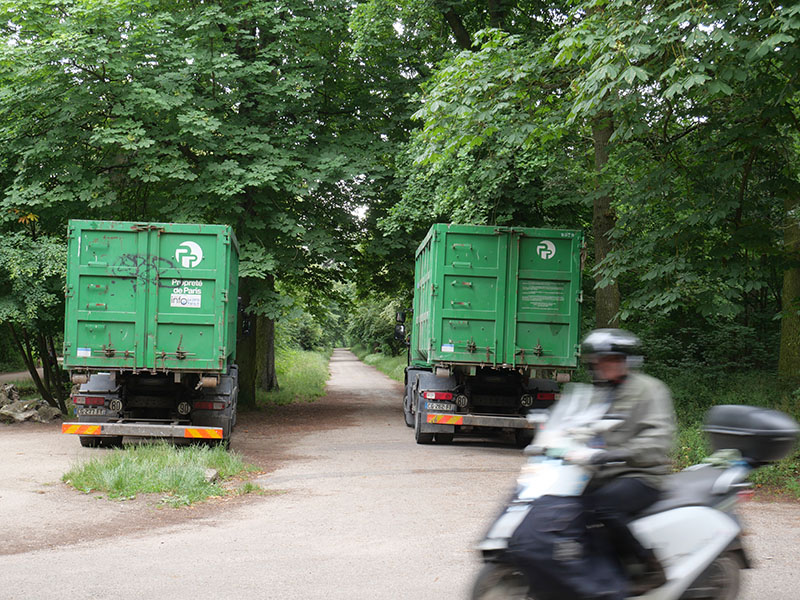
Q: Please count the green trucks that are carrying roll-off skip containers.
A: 2